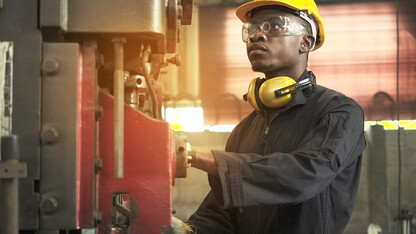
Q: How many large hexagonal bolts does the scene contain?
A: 3